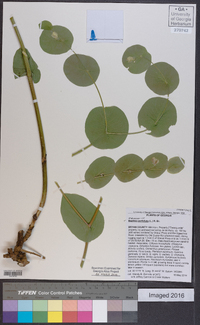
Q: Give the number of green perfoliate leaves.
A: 13